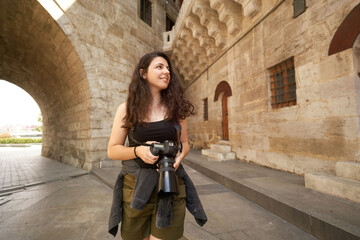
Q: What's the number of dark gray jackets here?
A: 1